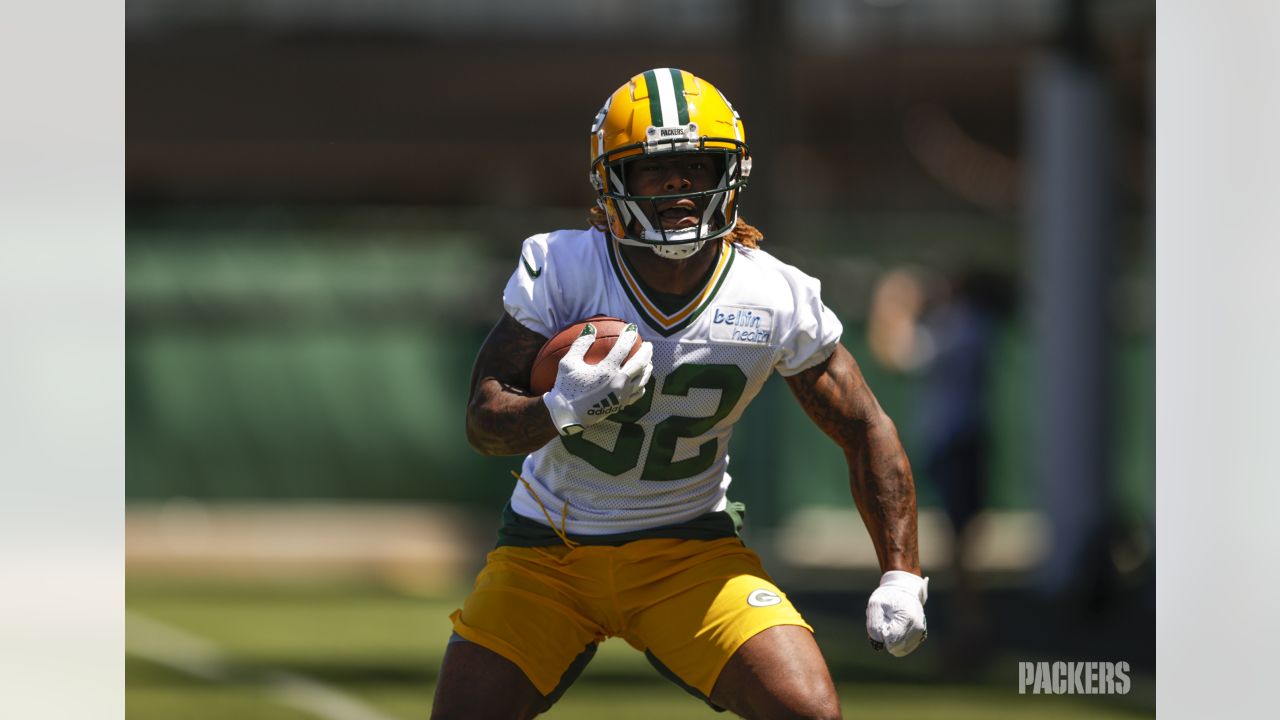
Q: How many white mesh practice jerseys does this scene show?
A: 1